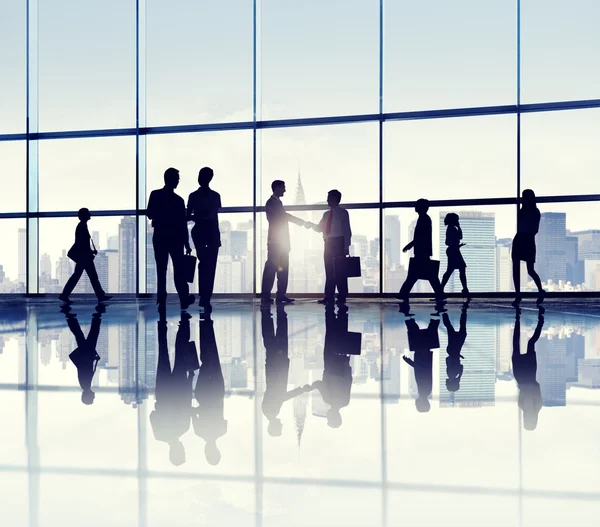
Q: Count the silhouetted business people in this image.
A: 8